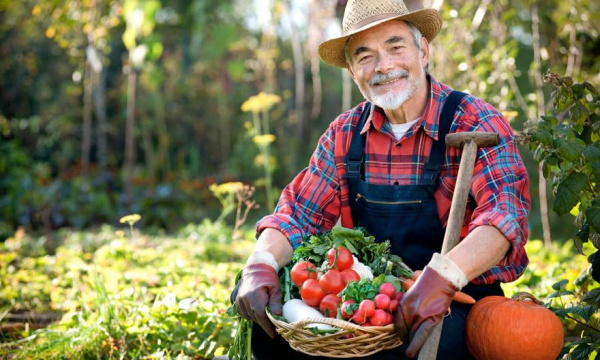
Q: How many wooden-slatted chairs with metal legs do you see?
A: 0